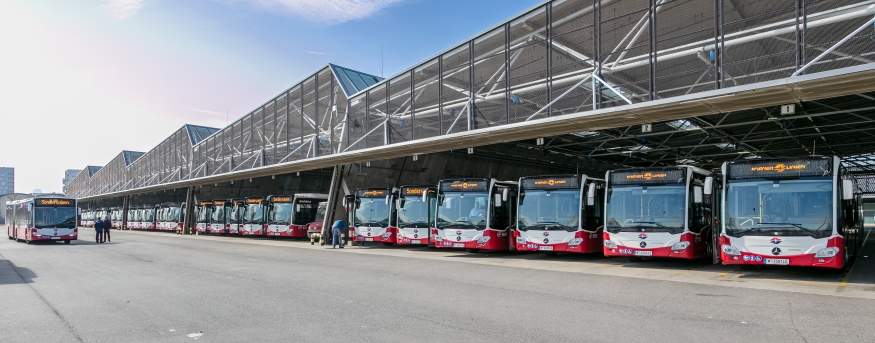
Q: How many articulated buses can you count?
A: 1